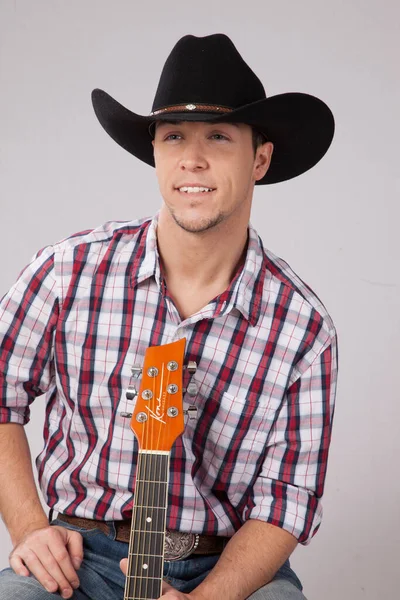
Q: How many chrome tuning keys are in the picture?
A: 6